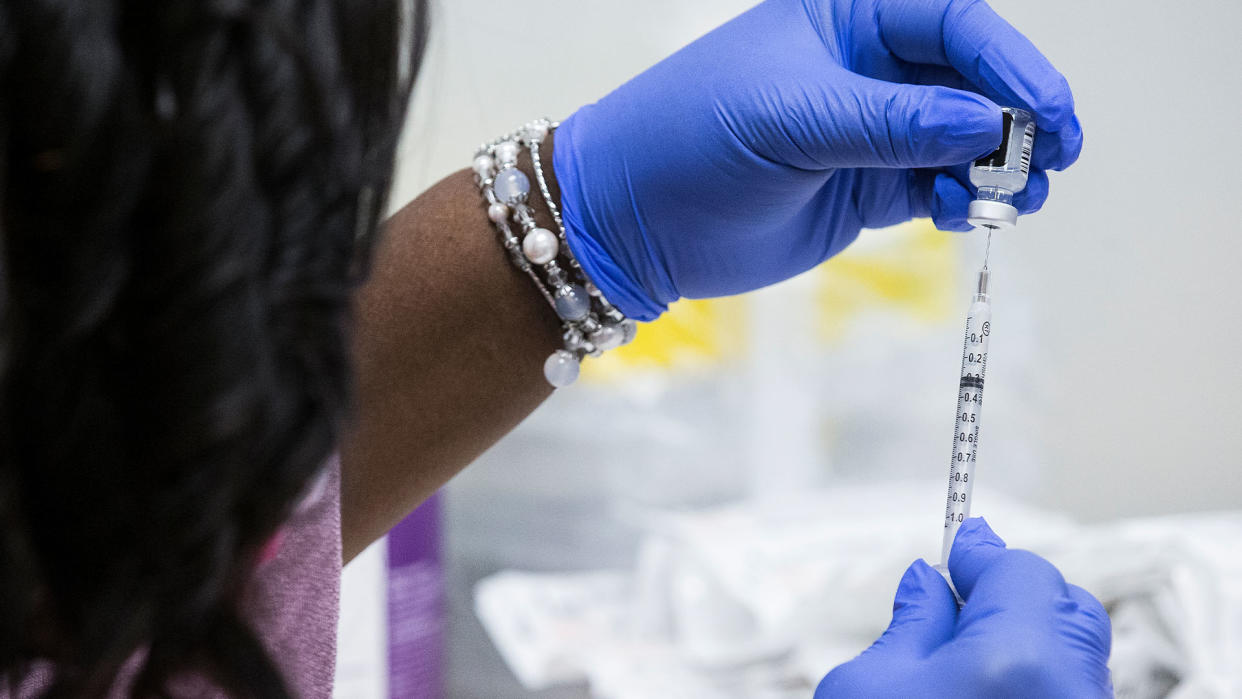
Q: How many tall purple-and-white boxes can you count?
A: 1